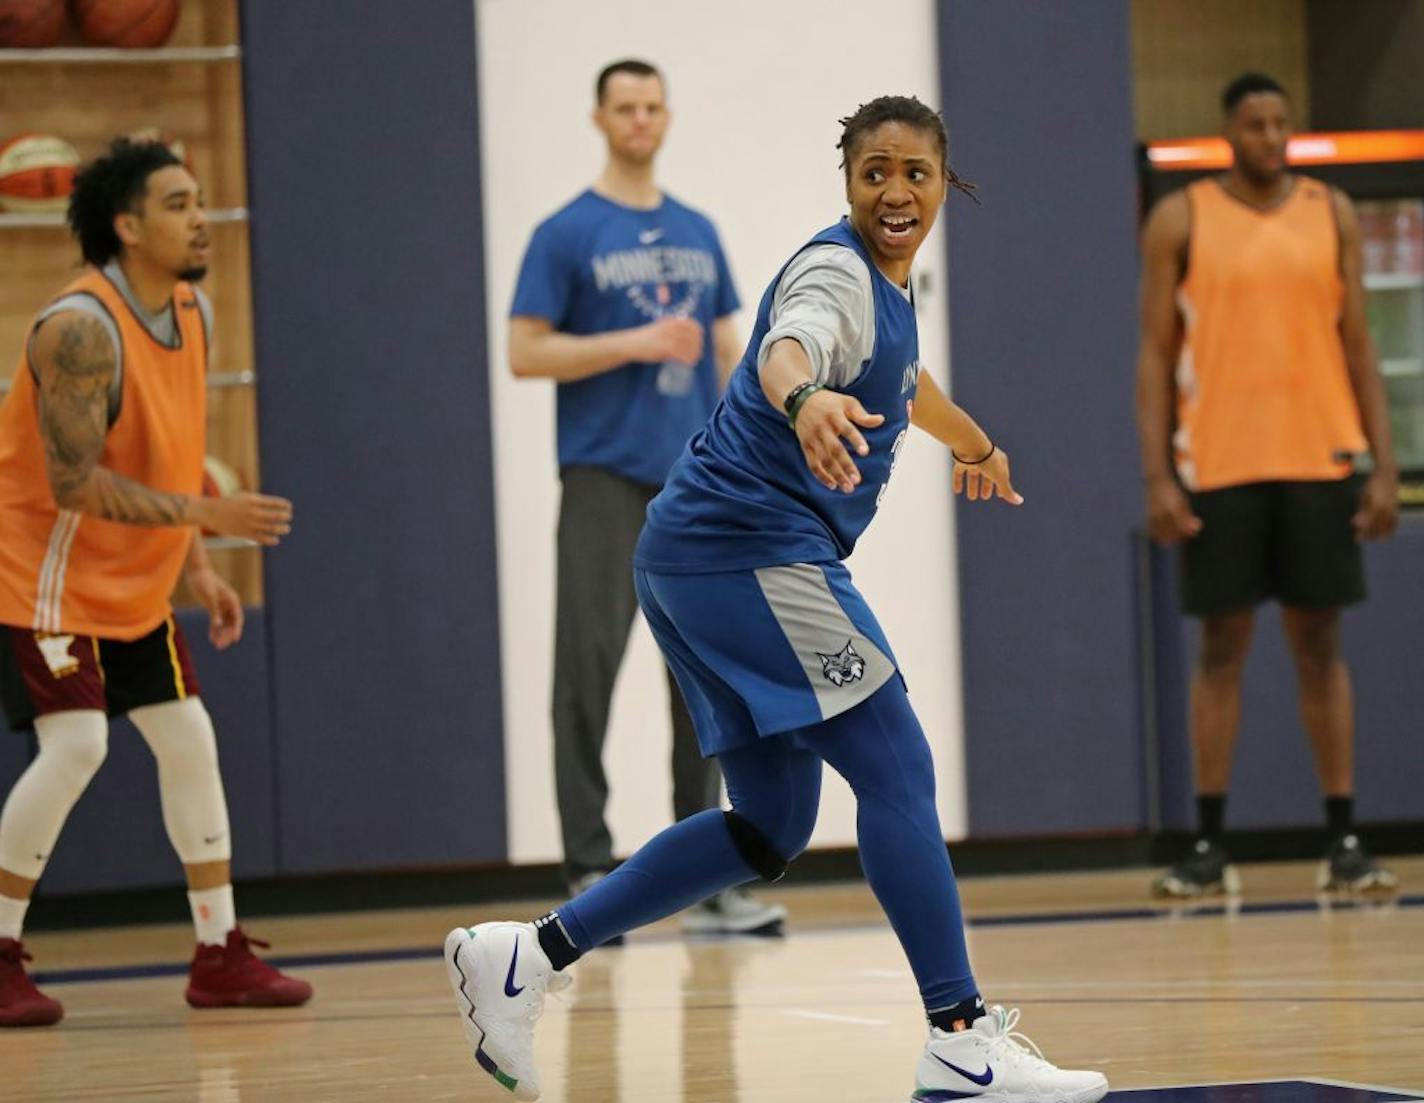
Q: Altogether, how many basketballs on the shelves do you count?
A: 5